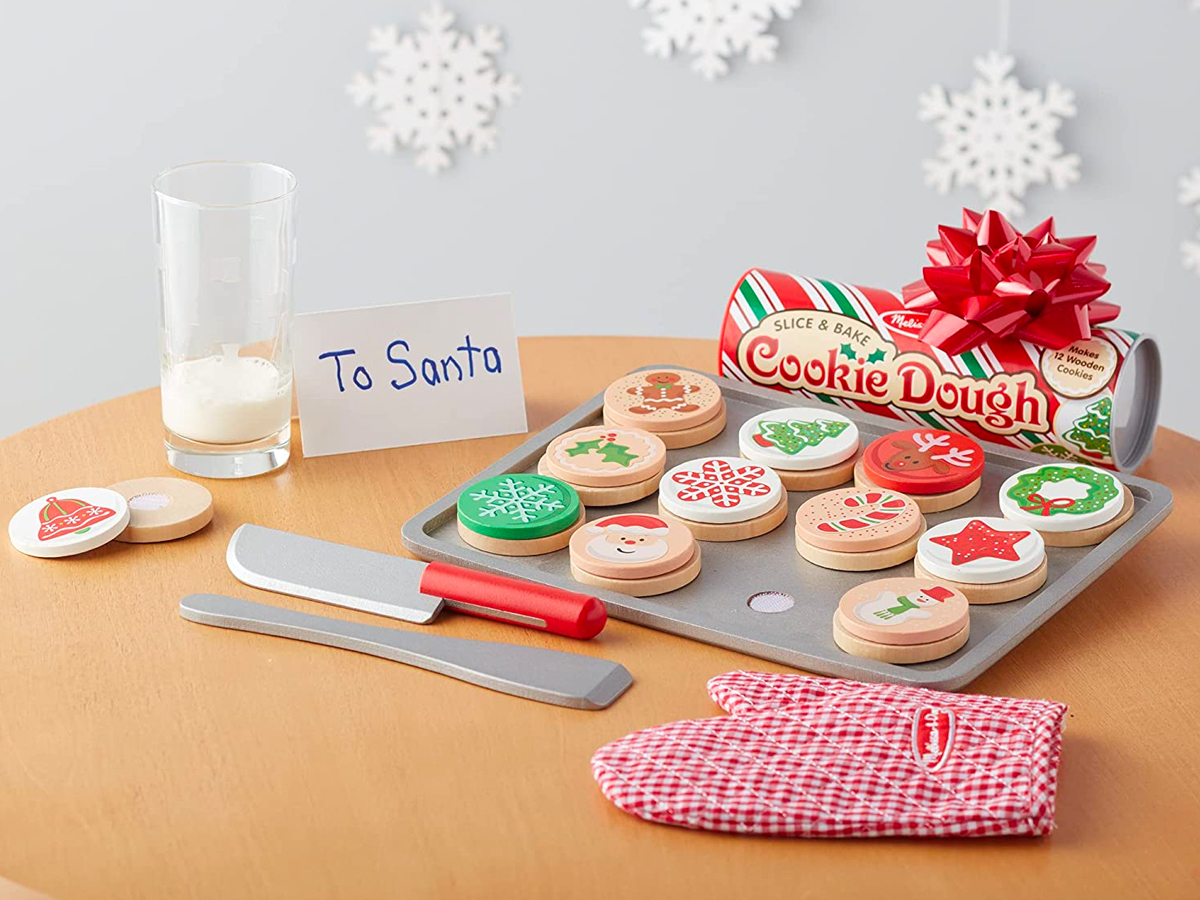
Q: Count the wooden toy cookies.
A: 12